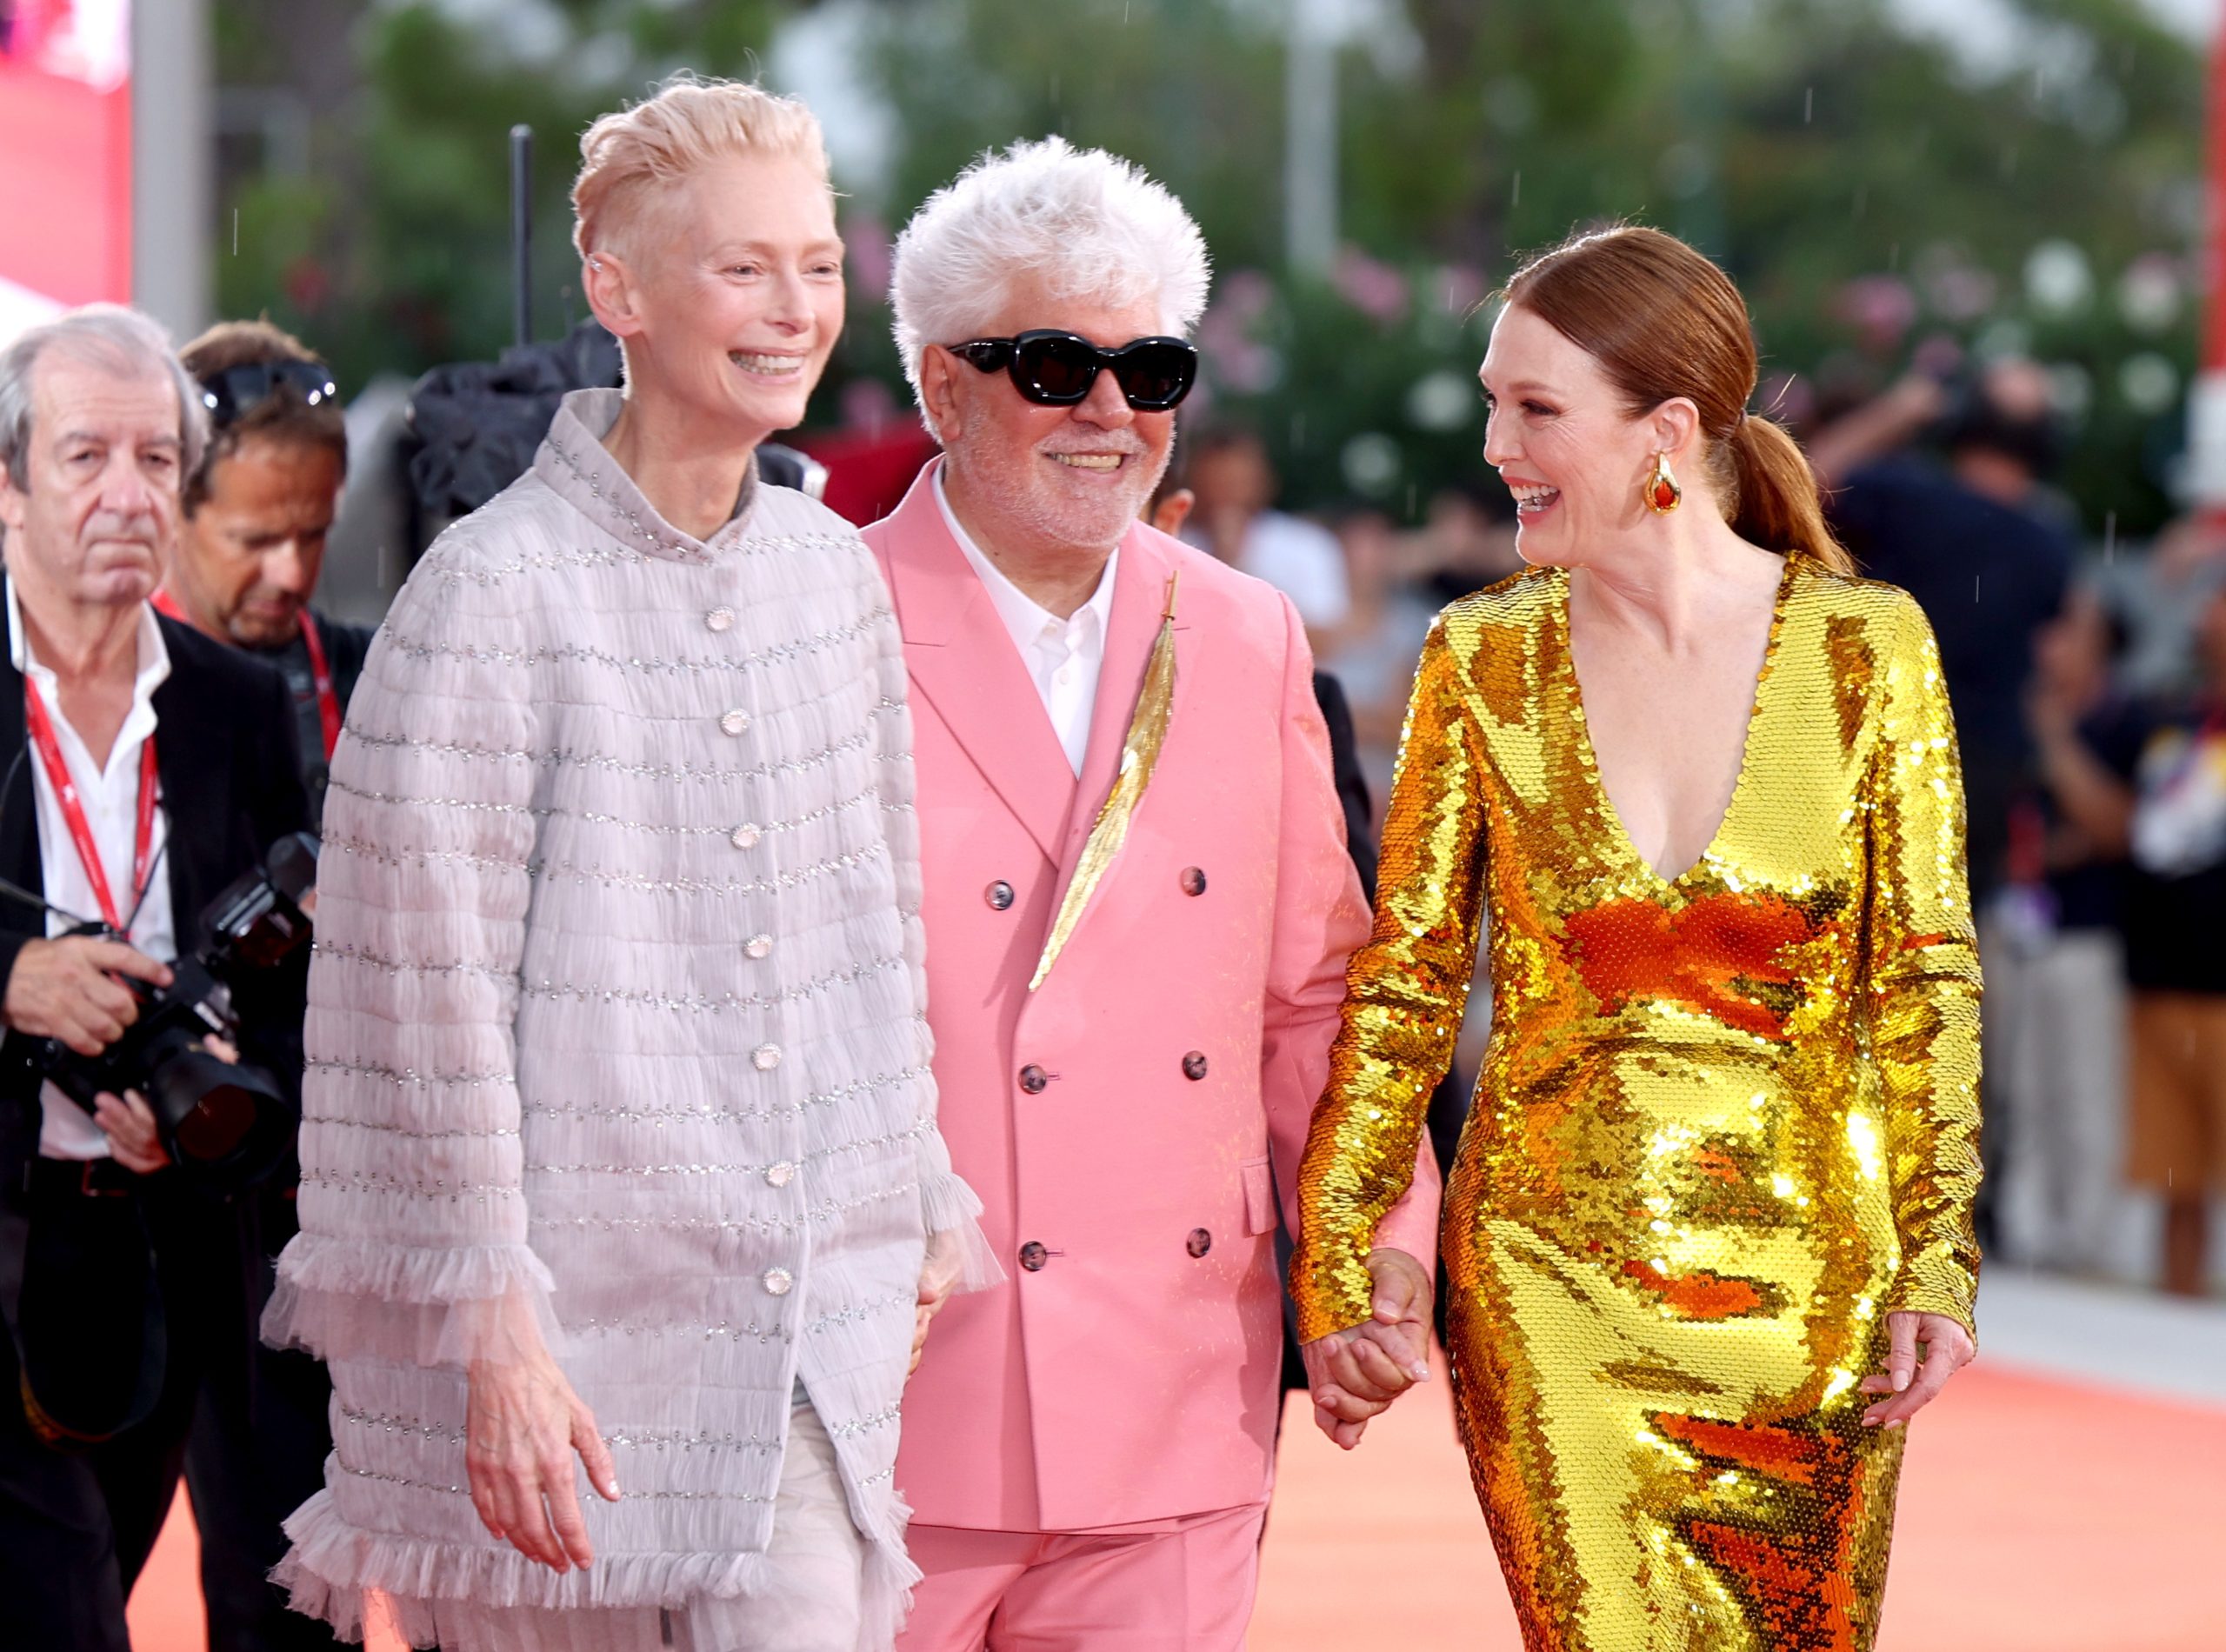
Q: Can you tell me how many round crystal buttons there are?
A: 7